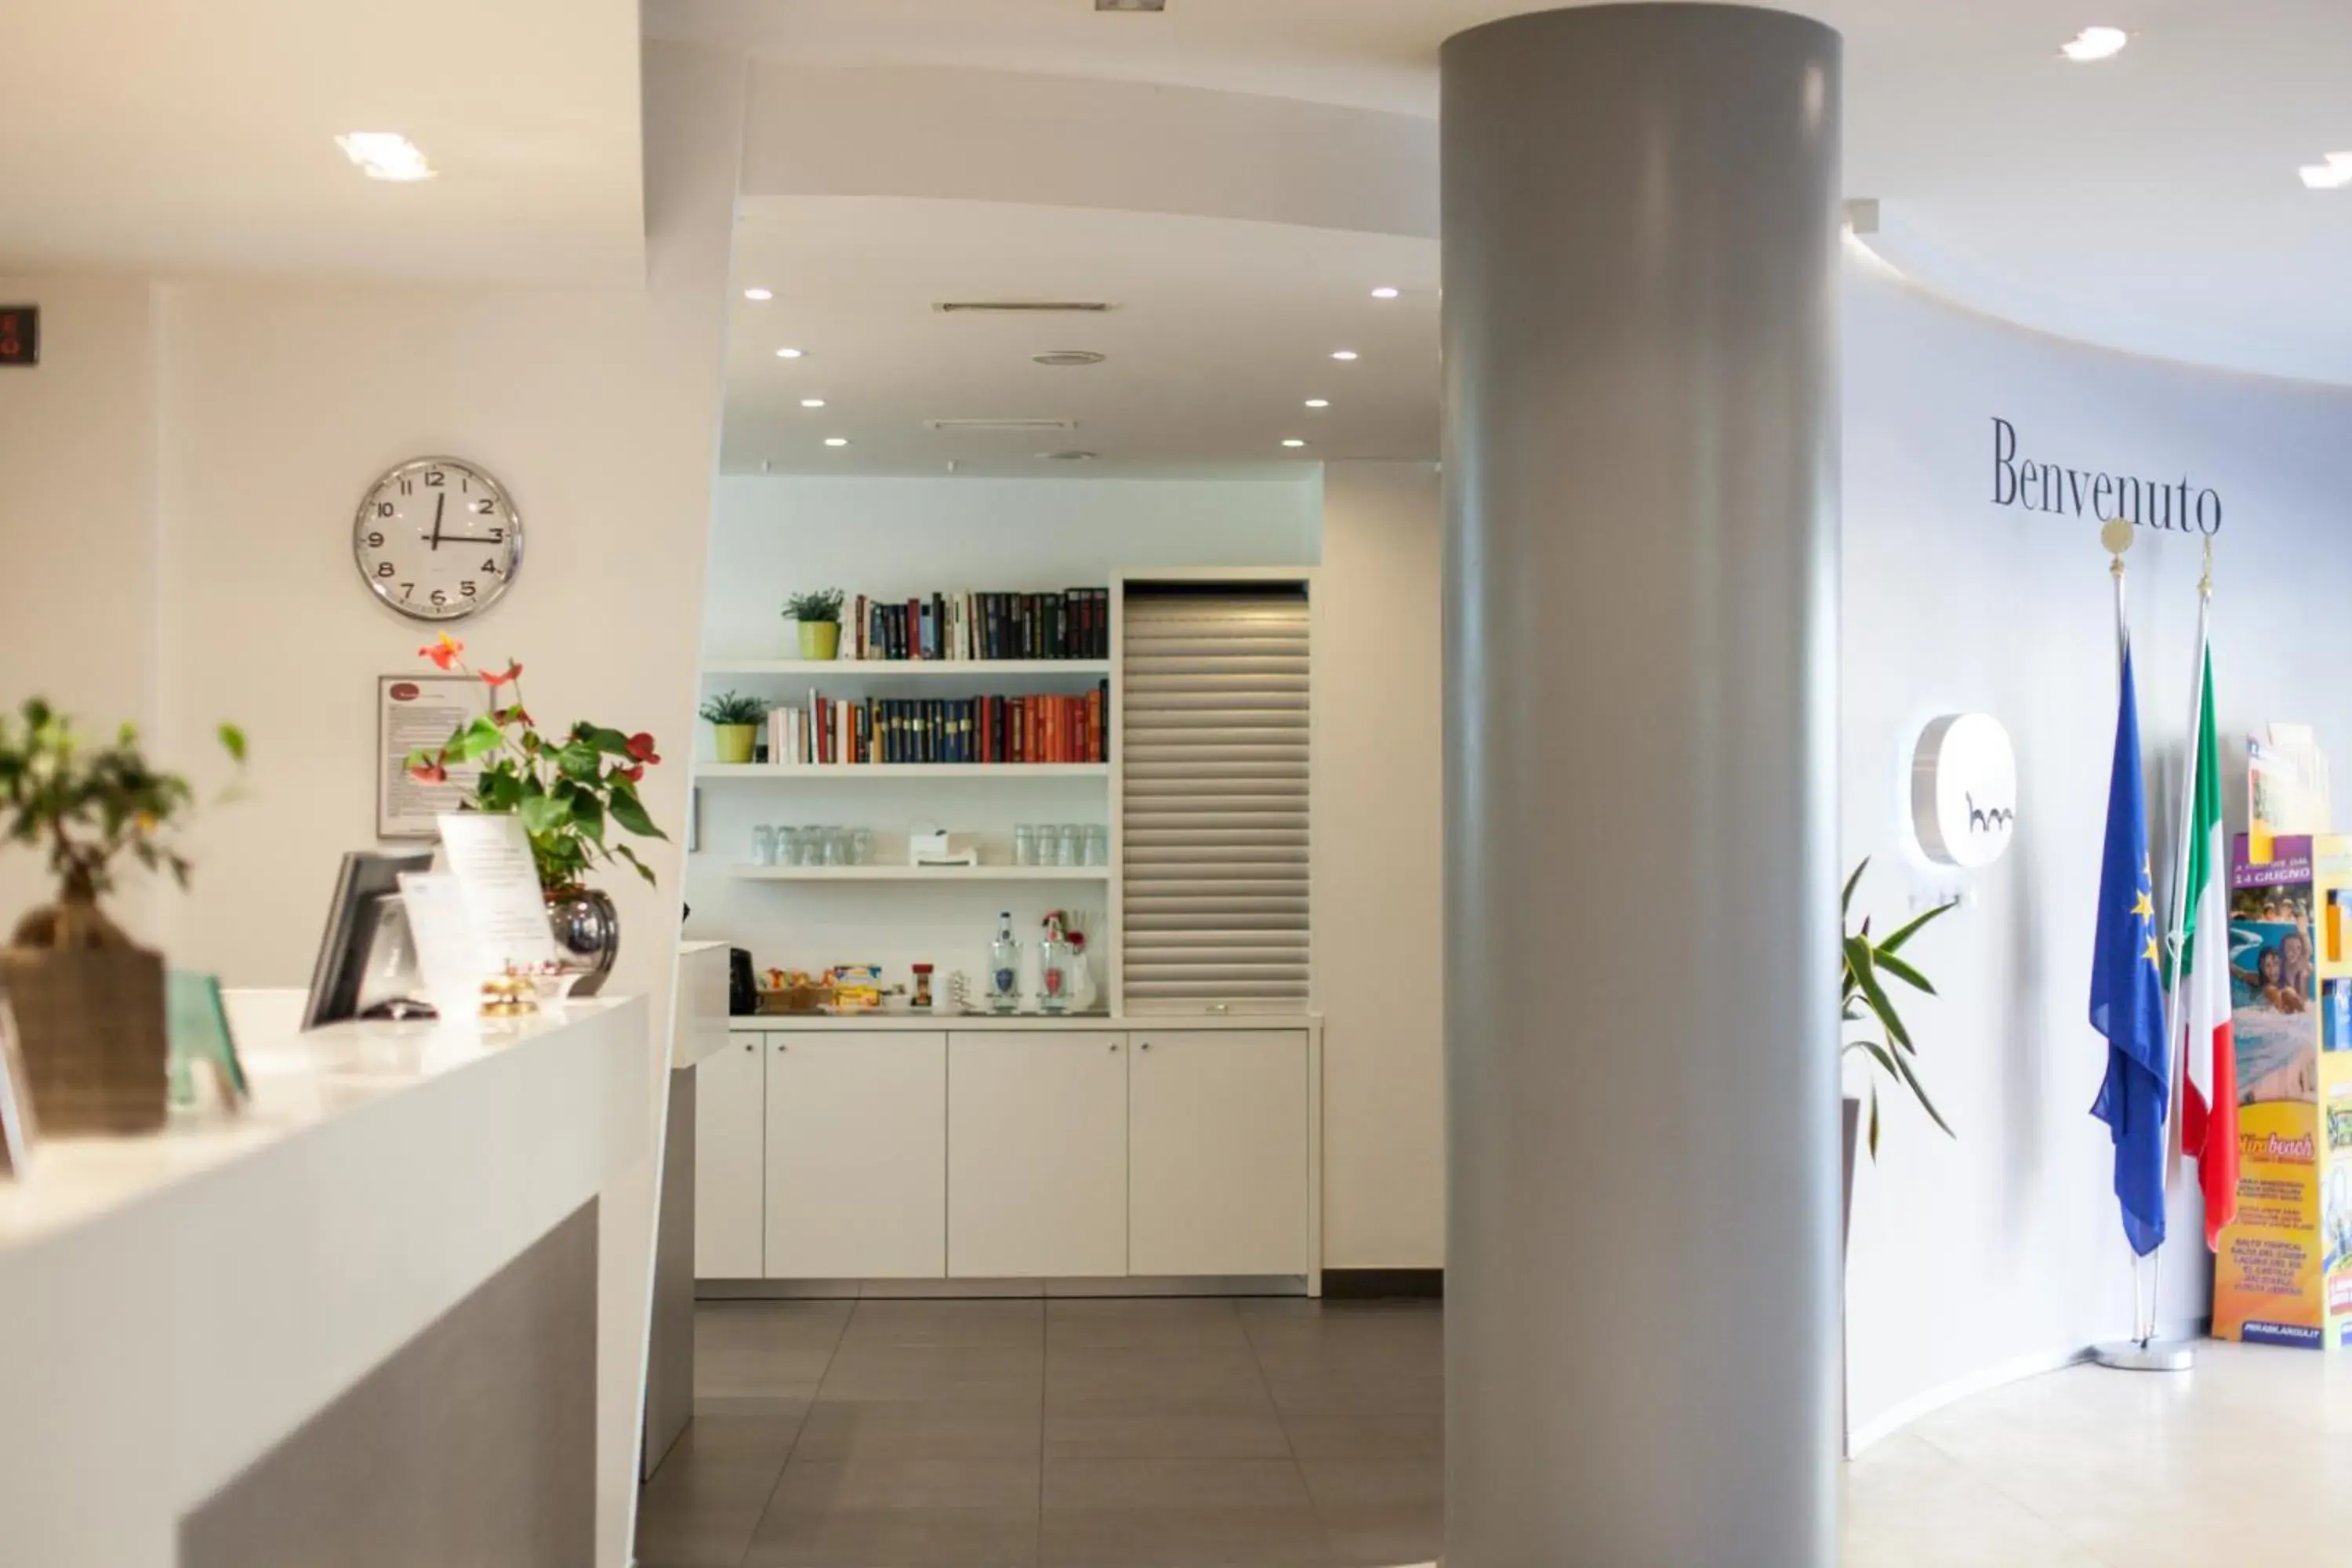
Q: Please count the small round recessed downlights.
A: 8